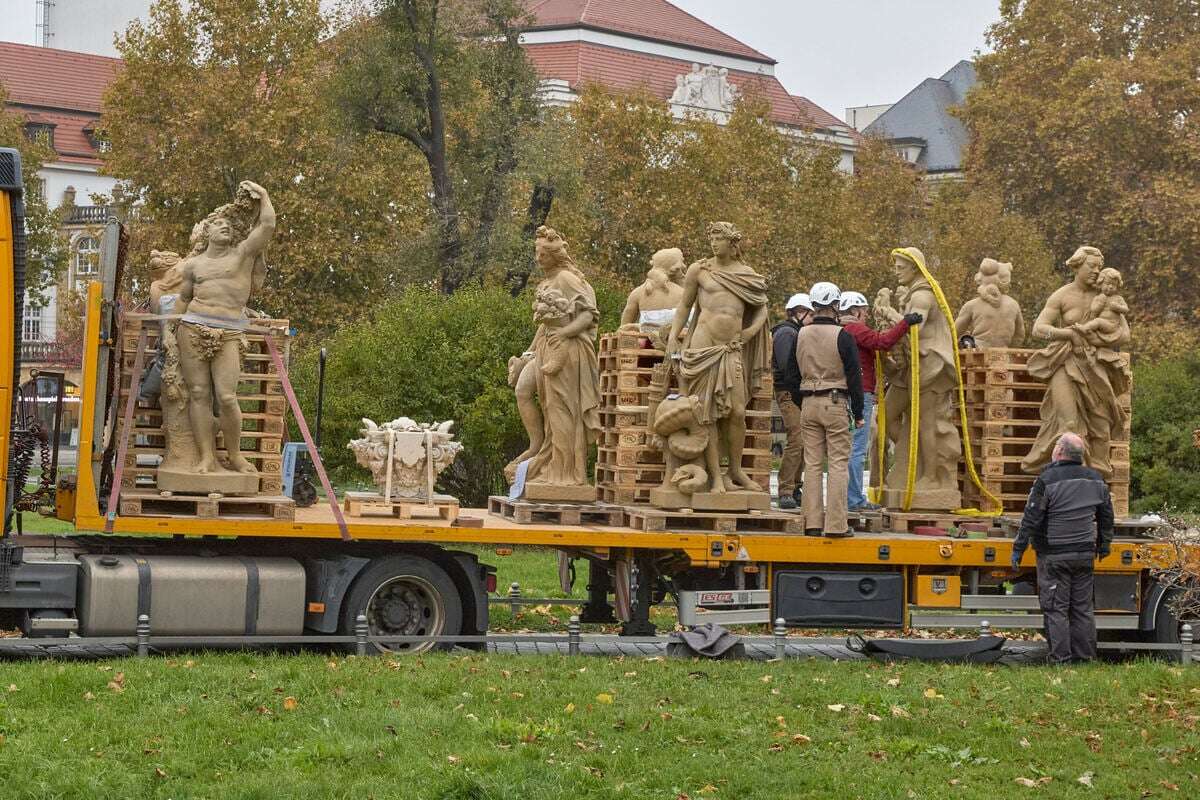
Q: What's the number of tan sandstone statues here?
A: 8